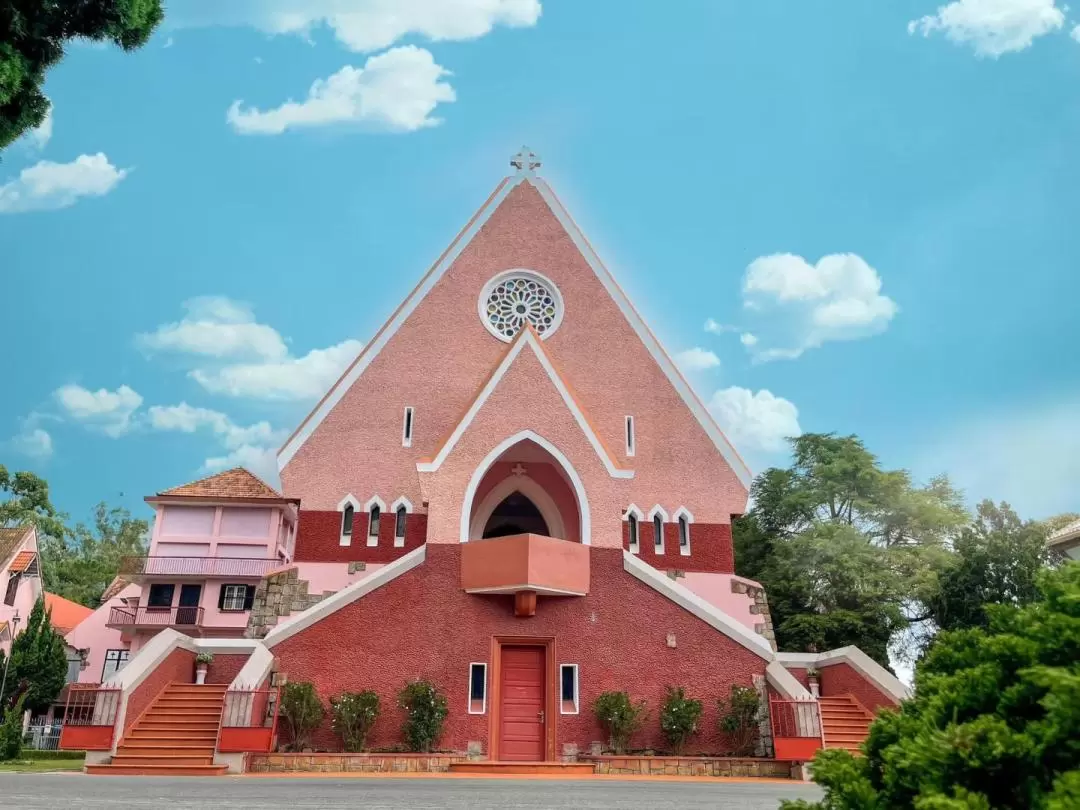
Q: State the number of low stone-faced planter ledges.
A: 2